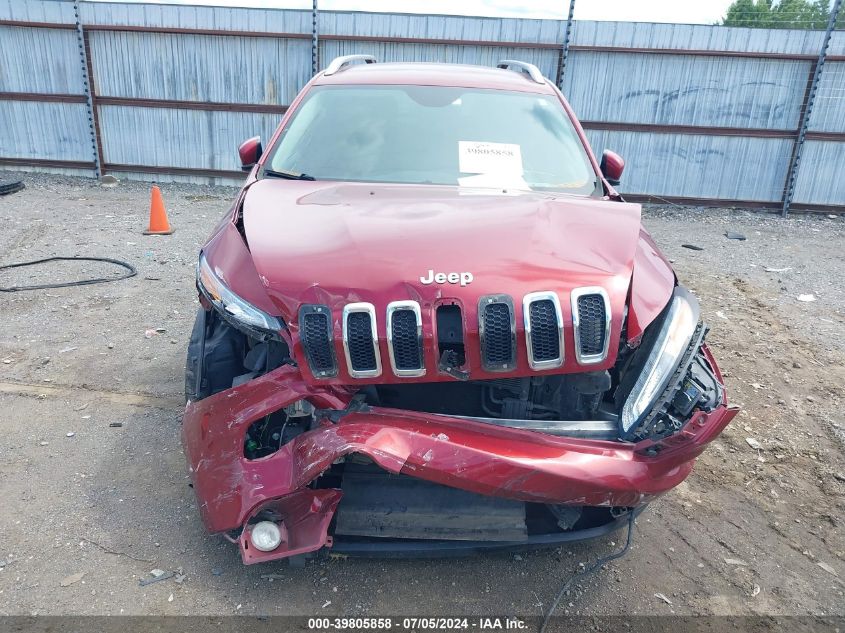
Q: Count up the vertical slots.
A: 7